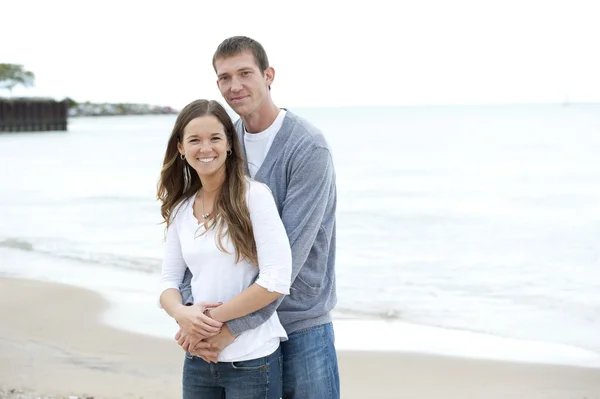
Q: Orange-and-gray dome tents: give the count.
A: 0